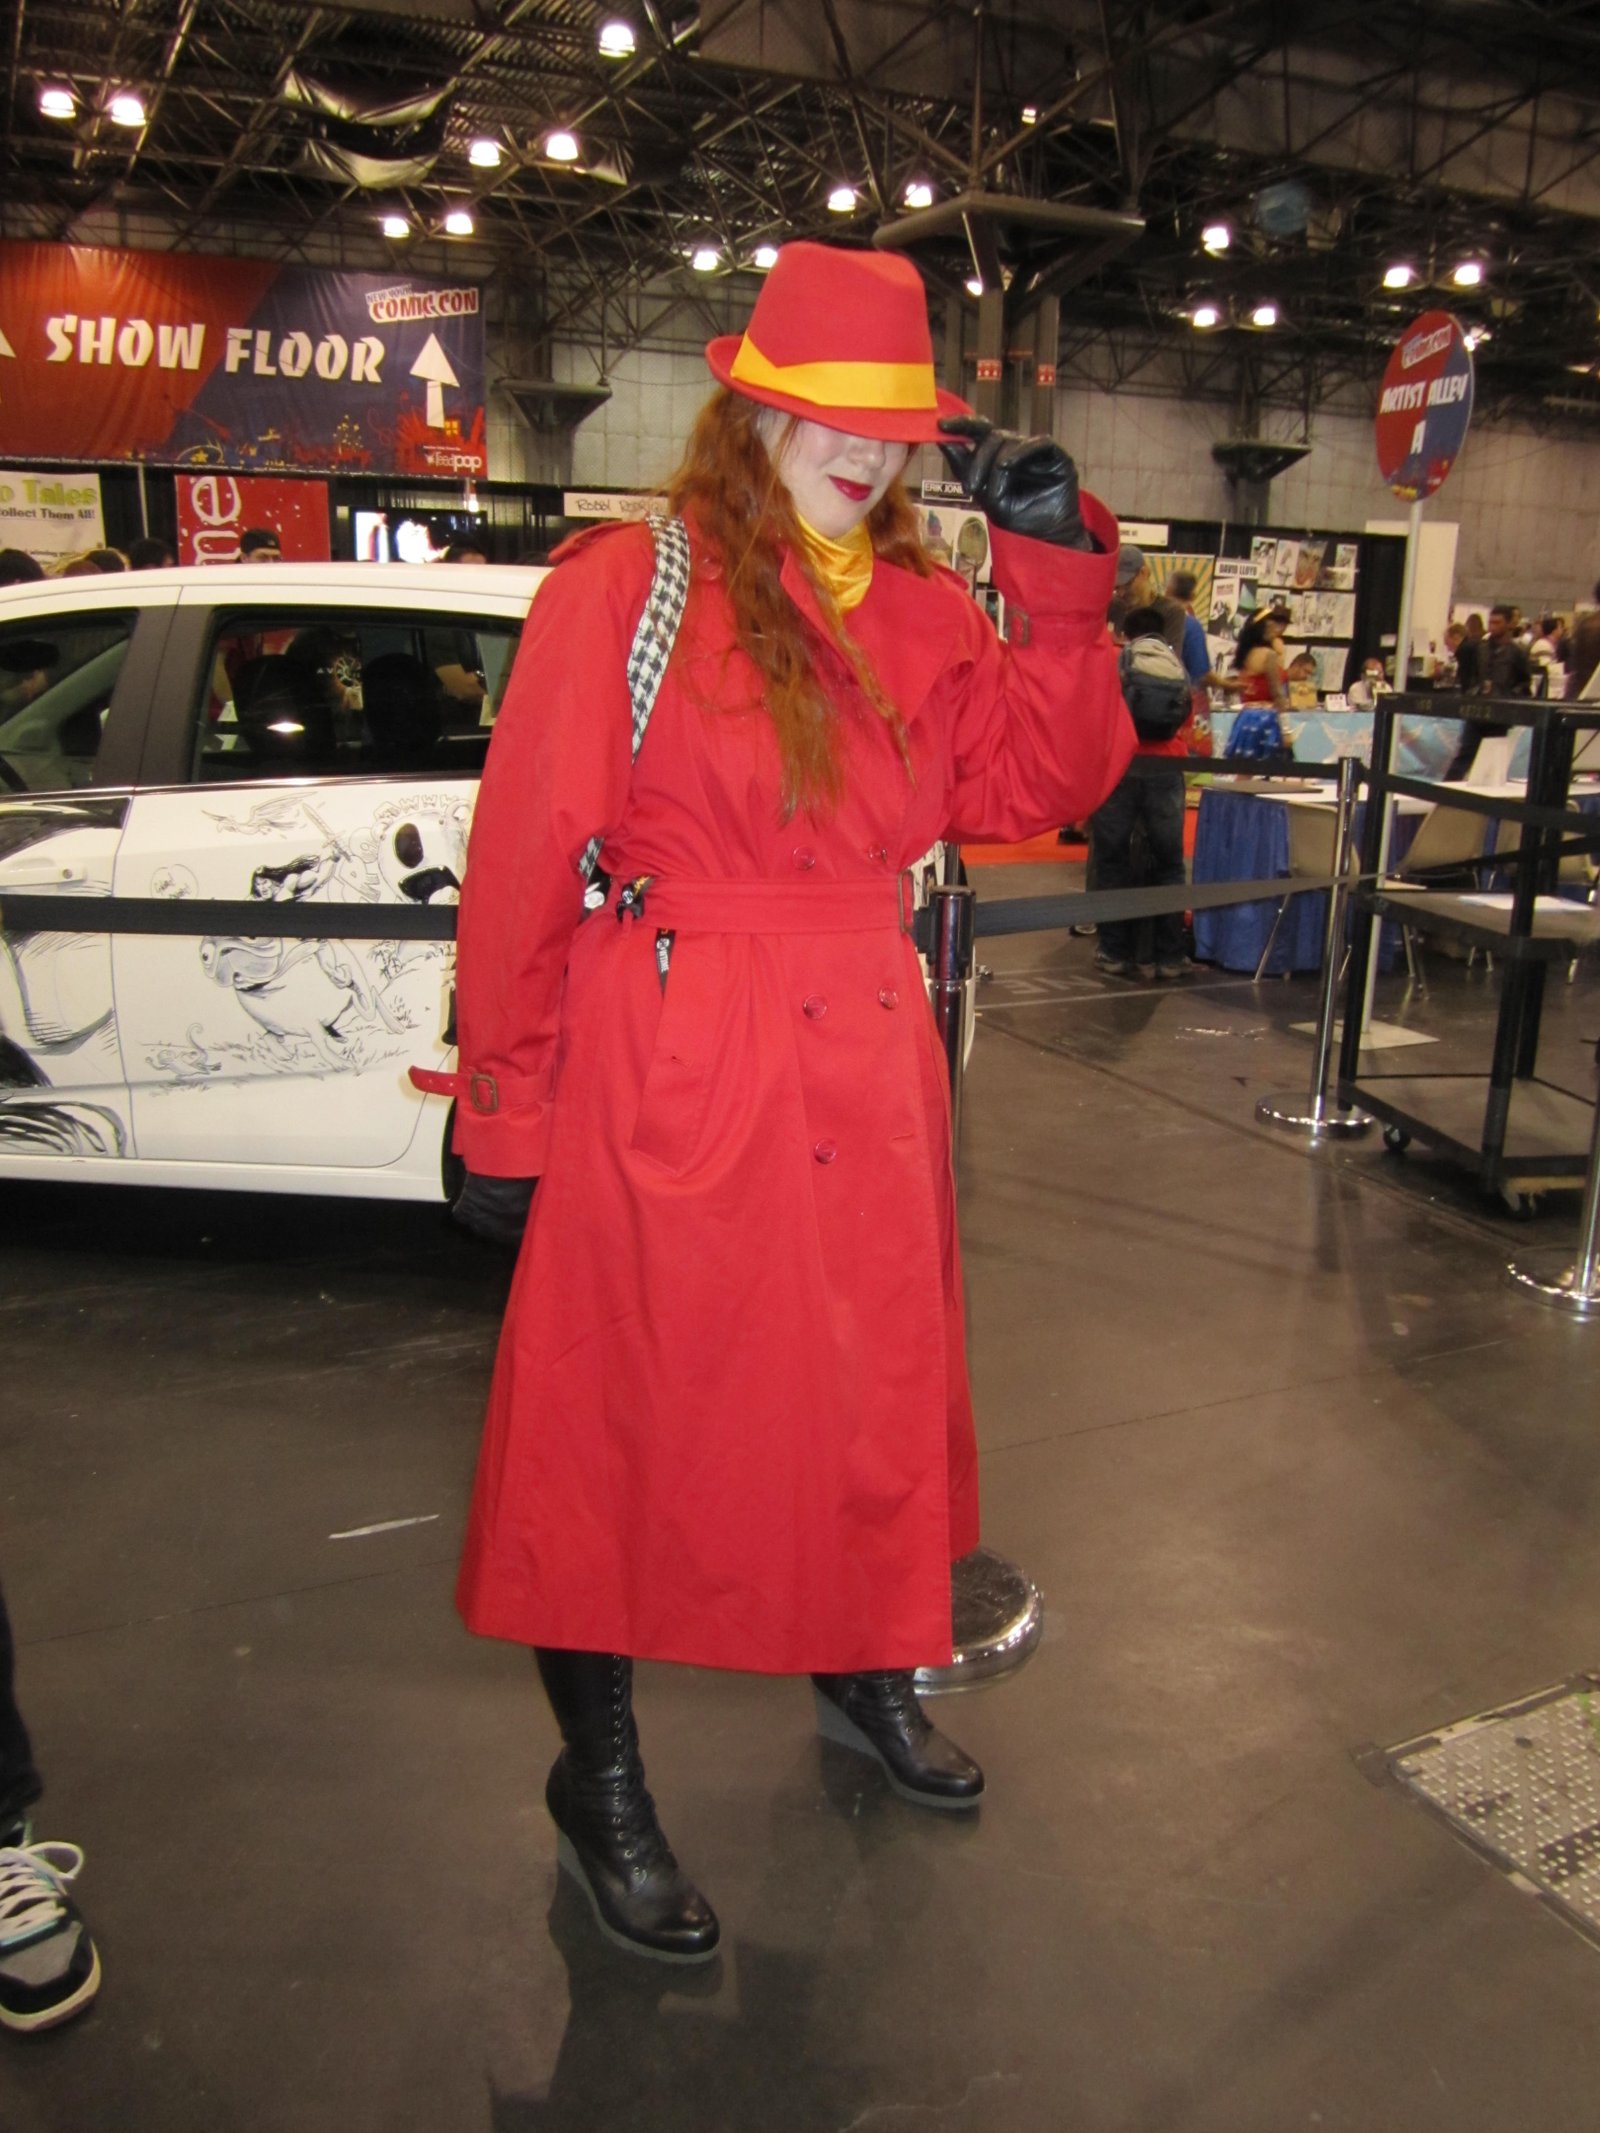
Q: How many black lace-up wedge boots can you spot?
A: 2